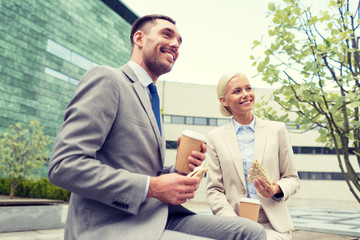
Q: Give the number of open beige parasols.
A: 0